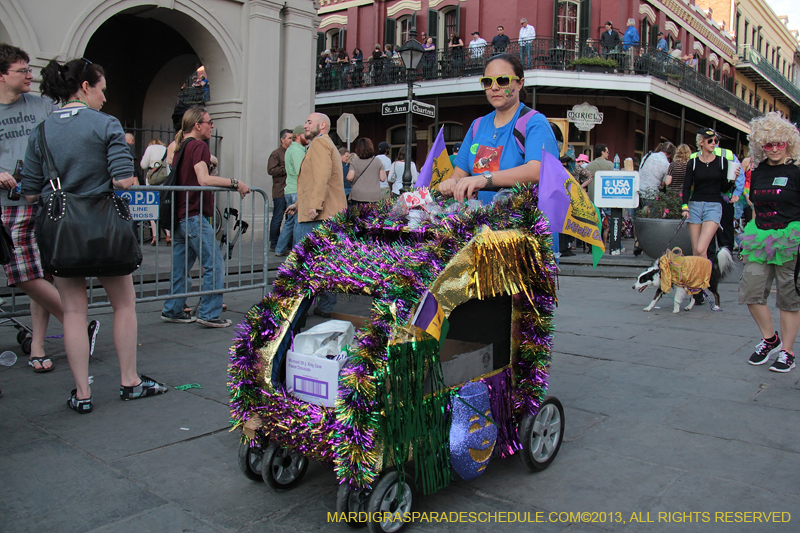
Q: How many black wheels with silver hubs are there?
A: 5